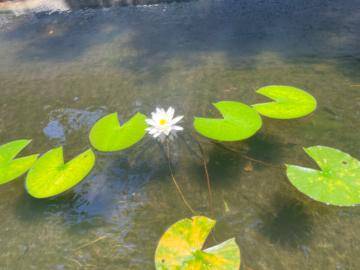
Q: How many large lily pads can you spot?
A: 7